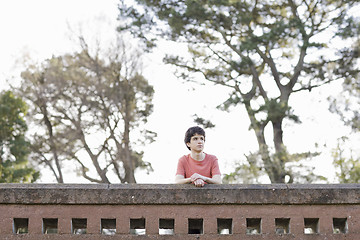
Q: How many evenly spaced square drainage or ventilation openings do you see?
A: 12